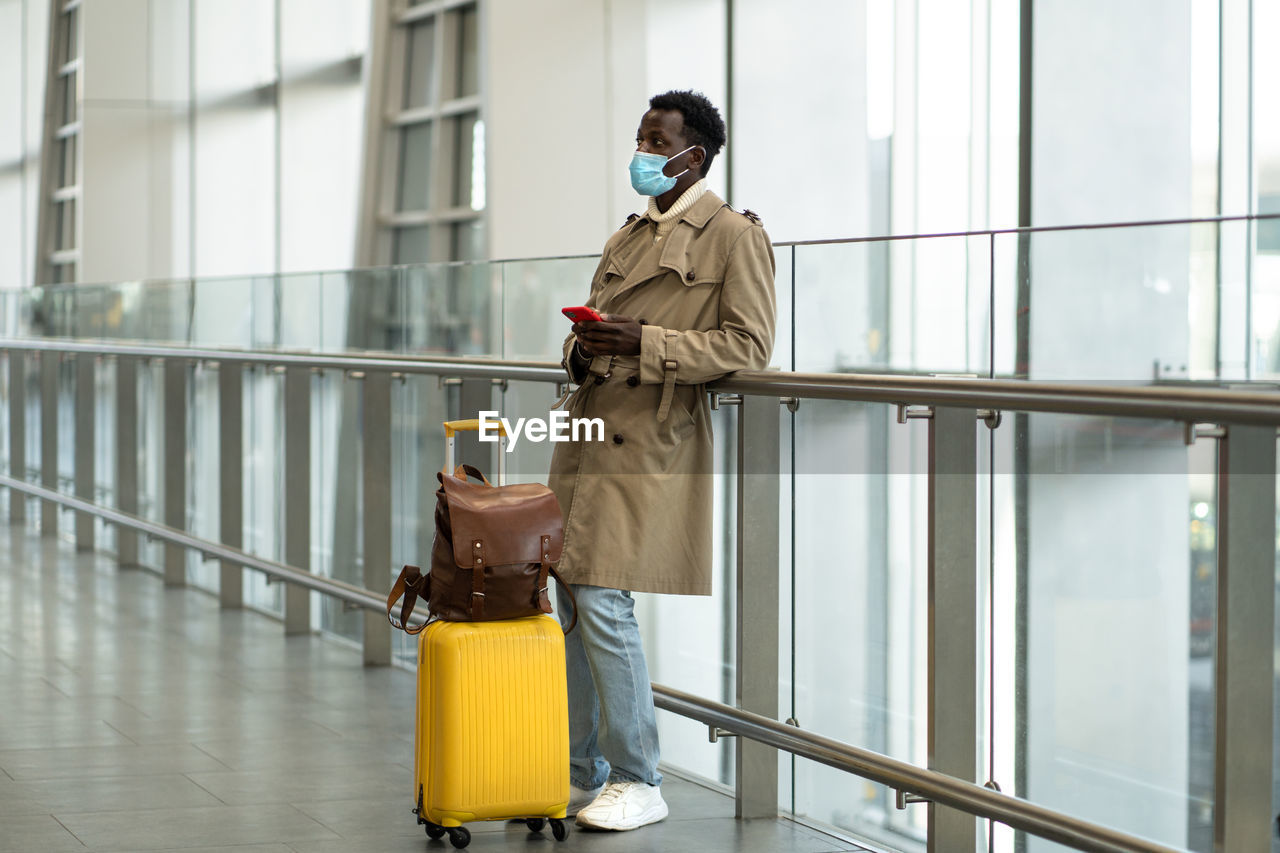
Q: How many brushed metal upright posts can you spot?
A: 12